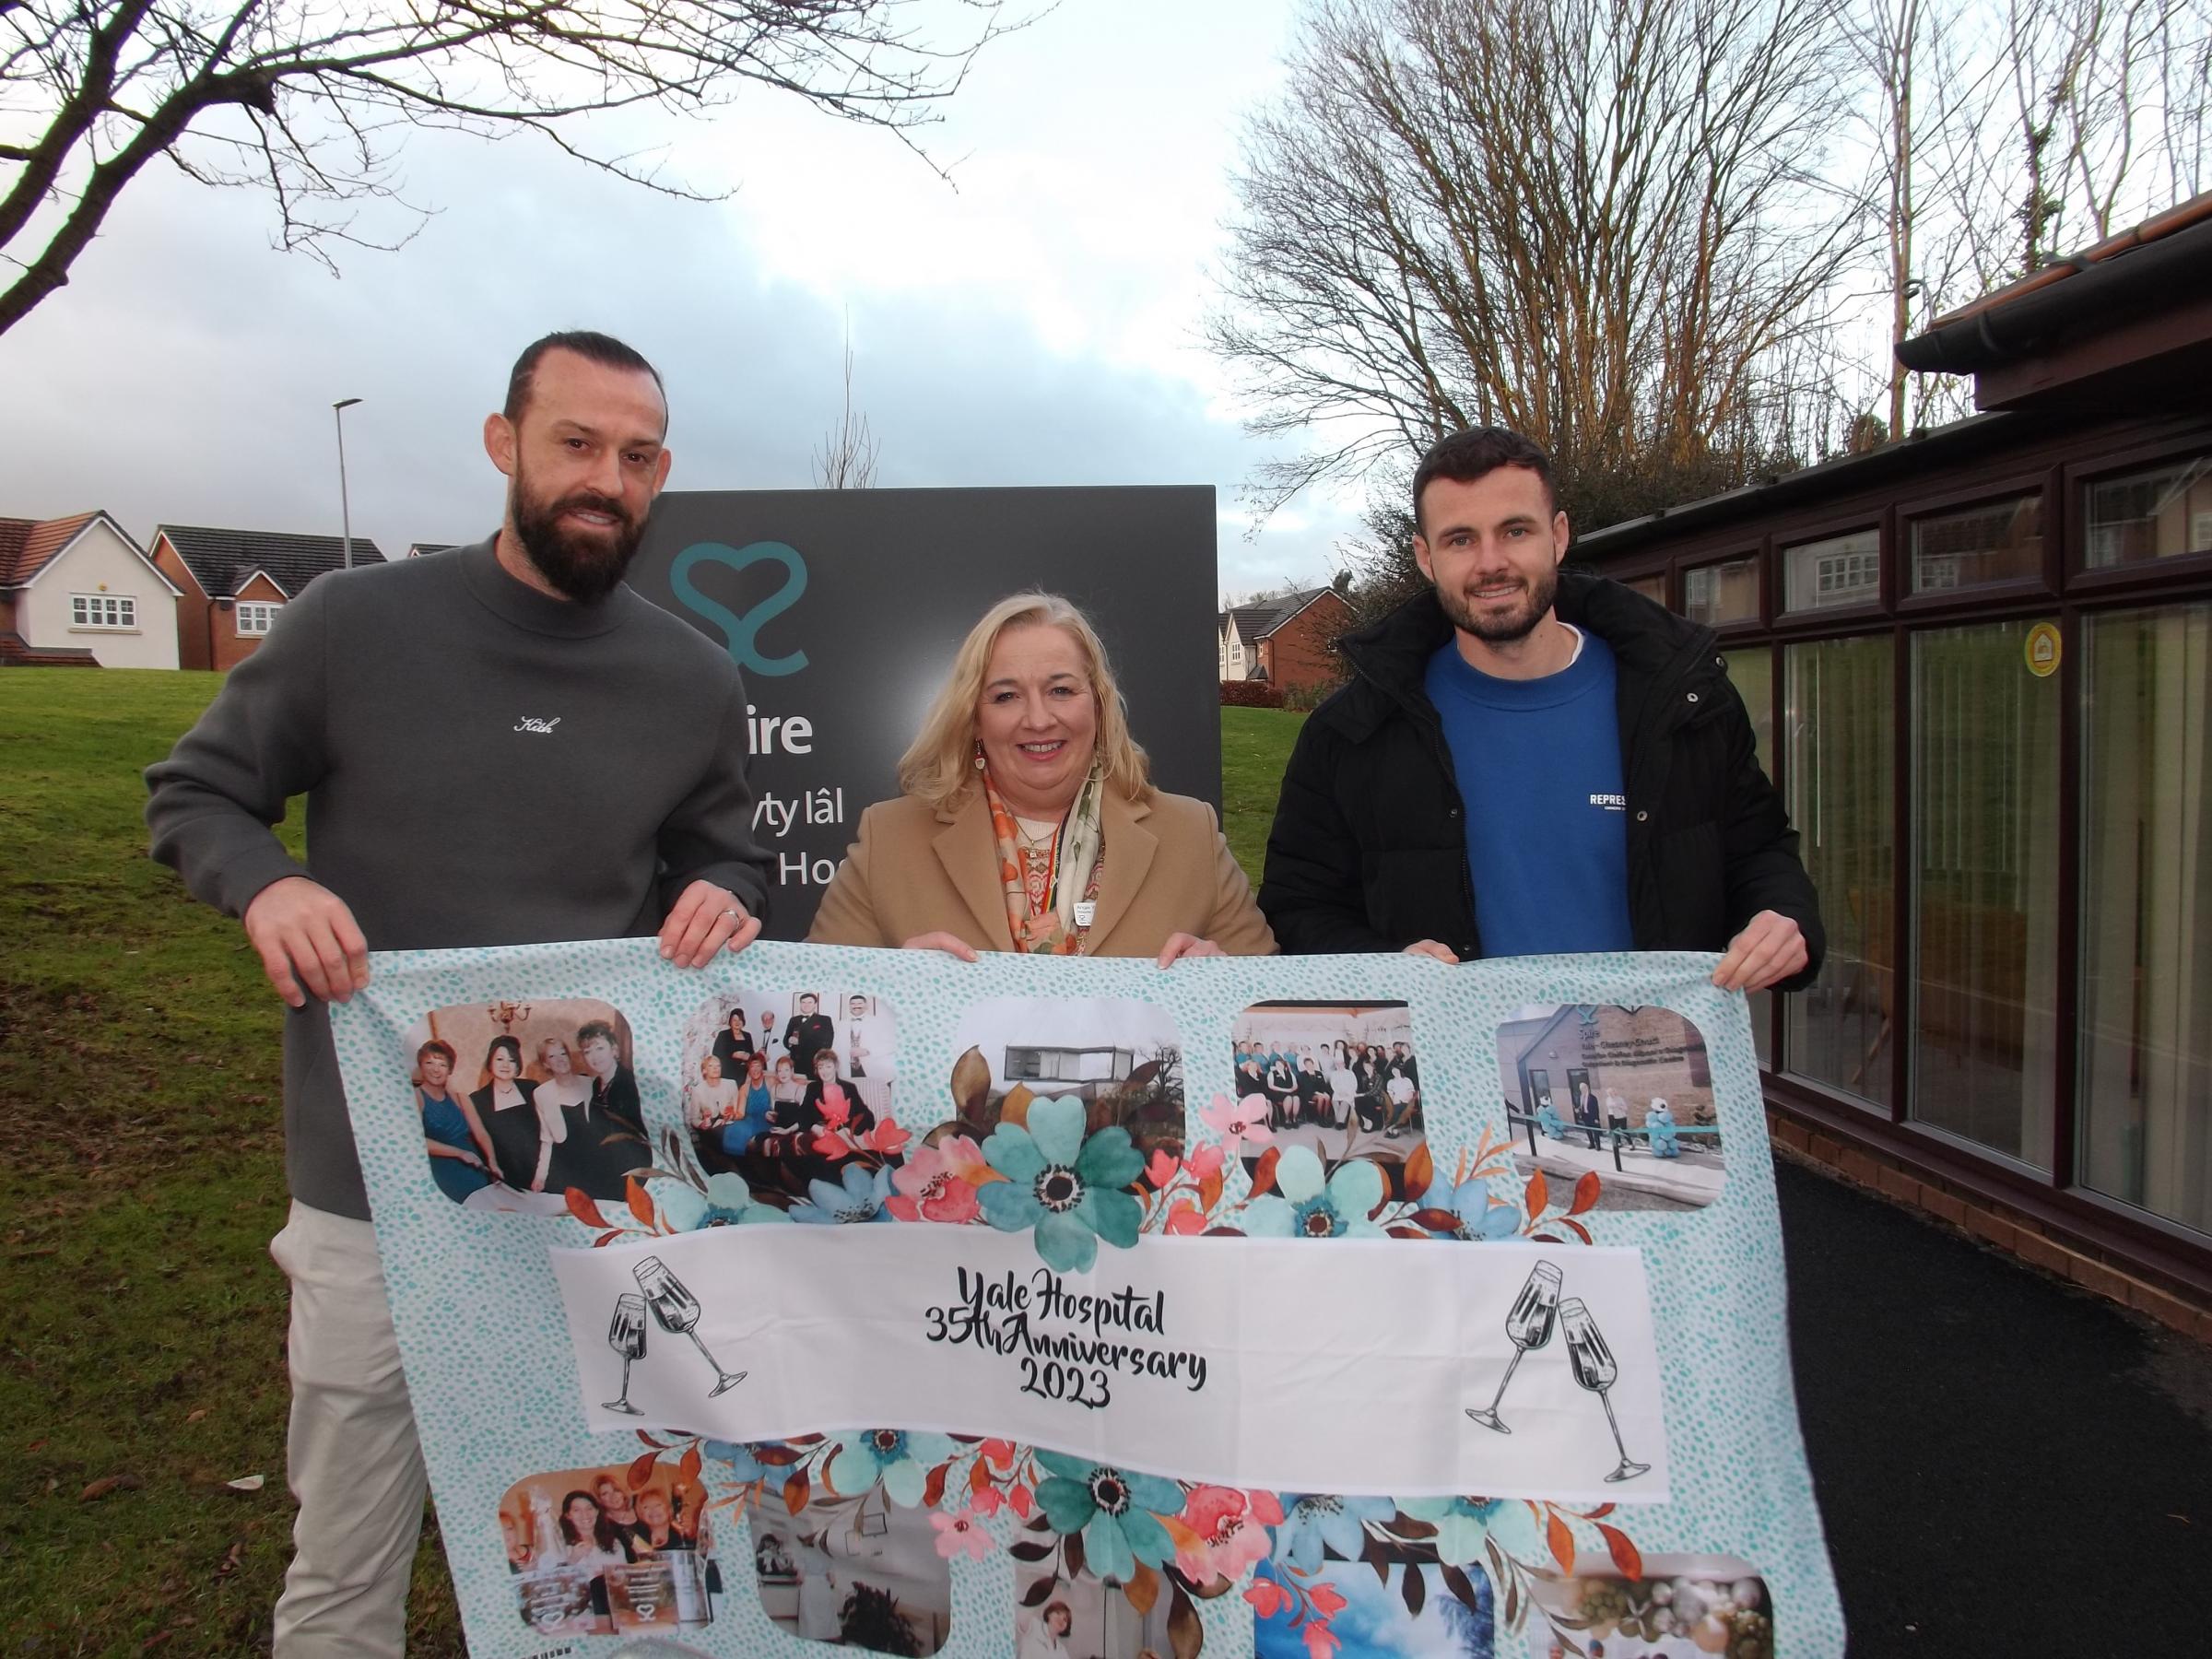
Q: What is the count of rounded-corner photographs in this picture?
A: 10